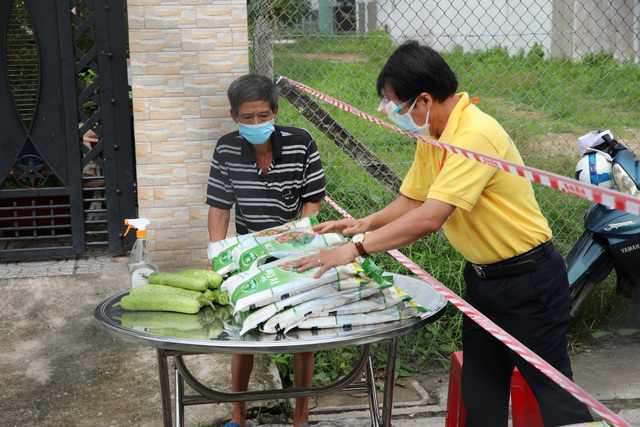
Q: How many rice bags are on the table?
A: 7